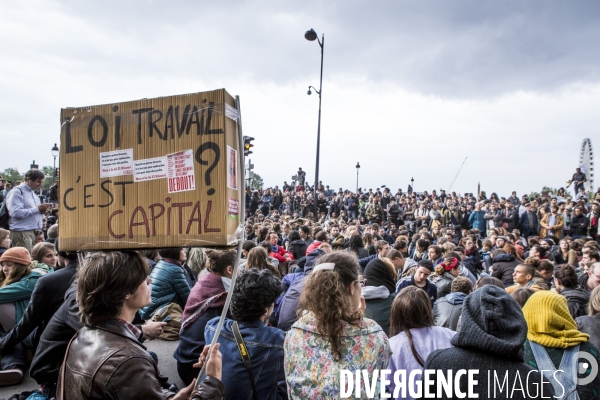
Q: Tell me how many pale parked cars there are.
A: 0